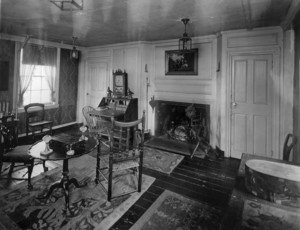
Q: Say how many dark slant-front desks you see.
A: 1